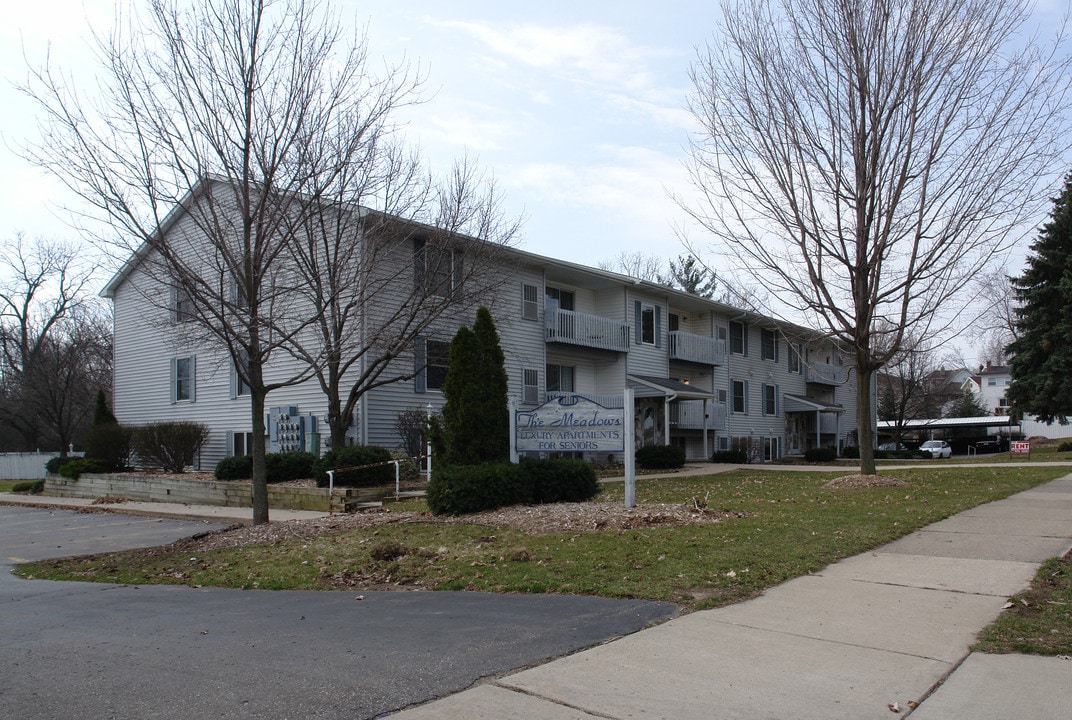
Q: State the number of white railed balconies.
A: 6